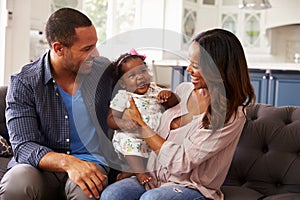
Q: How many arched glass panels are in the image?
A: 3